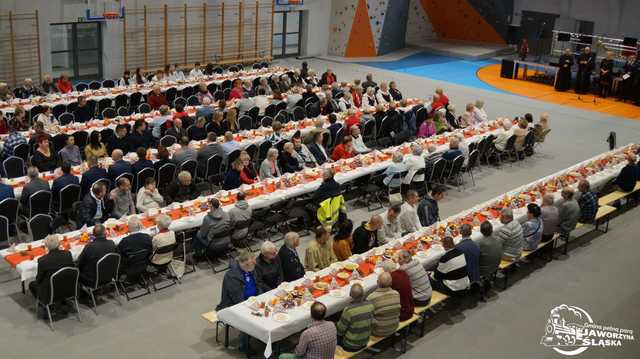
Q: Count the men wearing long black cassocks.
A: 2